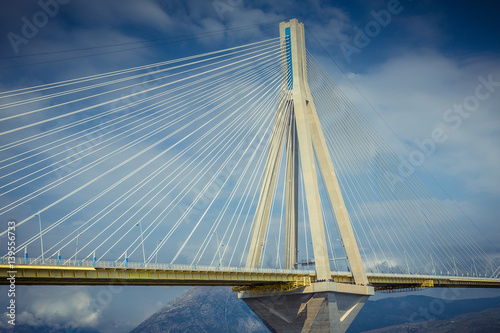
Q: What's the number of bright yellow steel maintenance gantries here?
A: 2